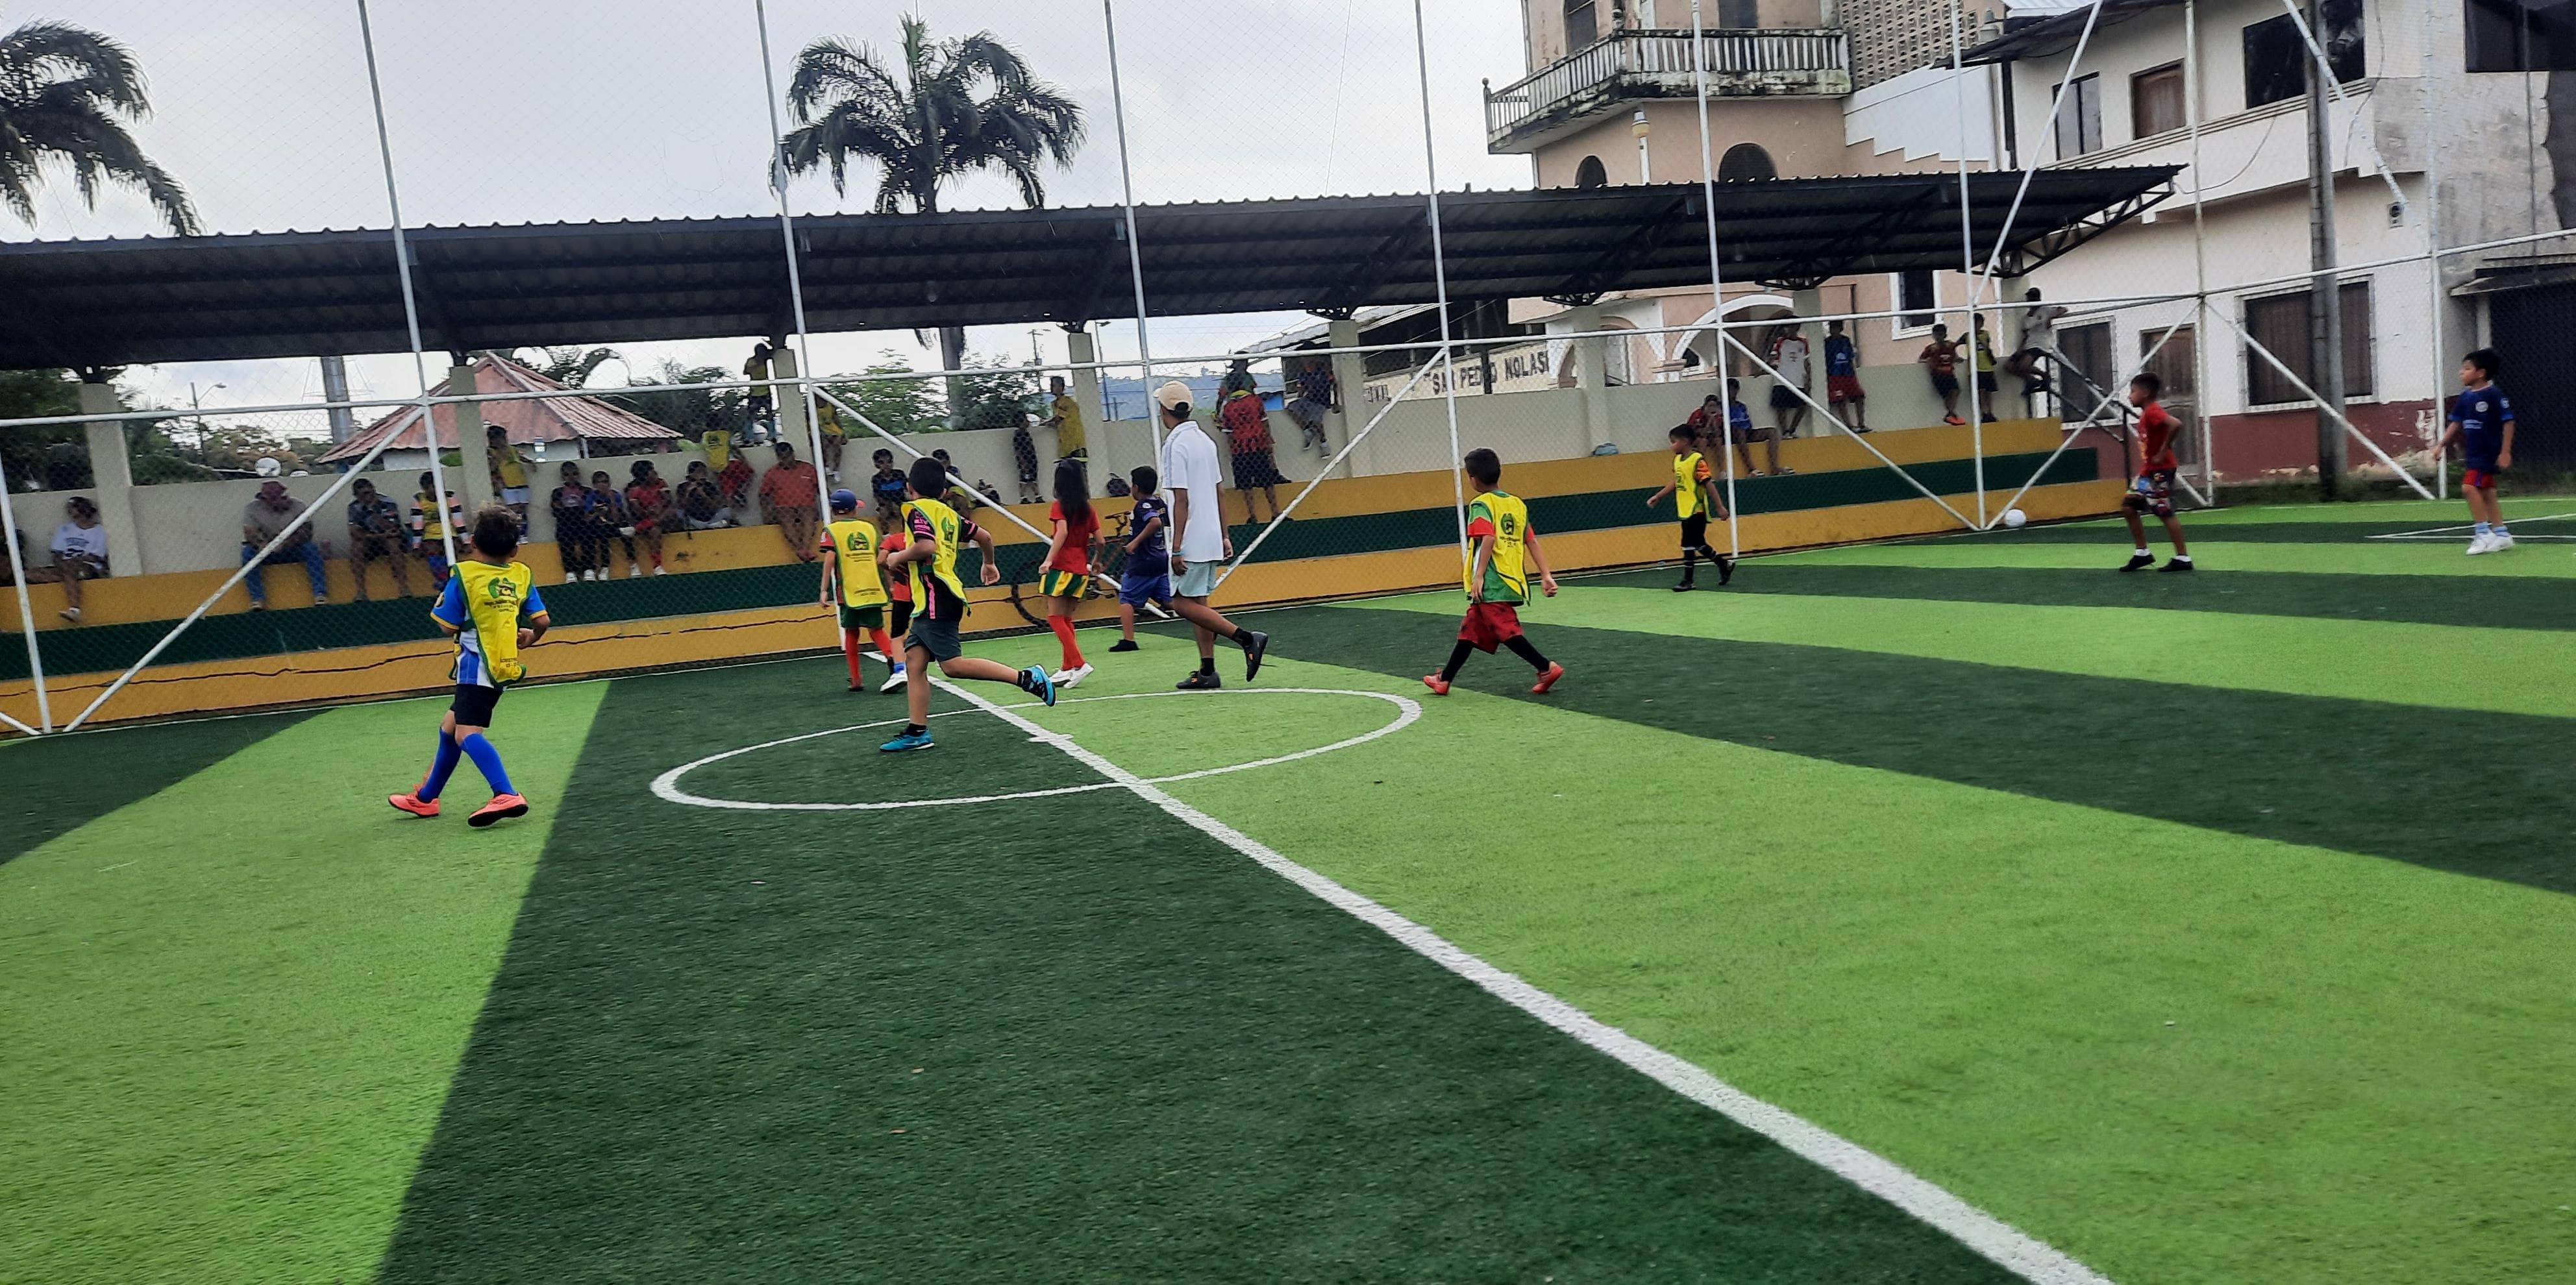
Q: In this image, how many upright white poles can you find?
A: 9